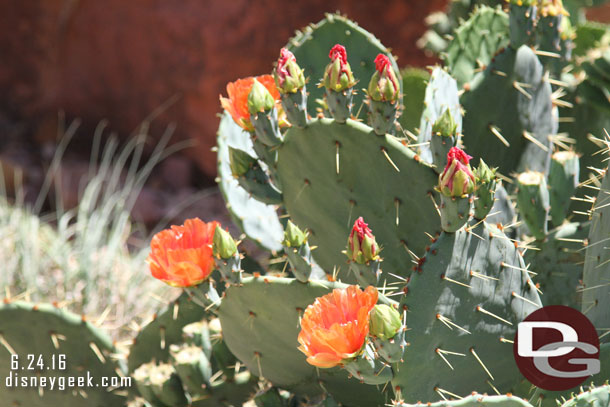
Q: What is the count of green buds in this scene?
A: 7